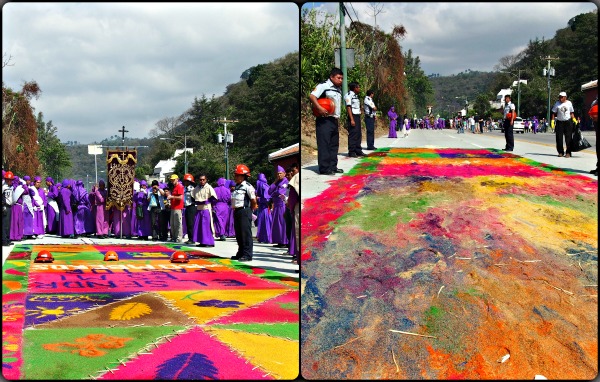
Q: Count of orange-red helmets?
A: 9